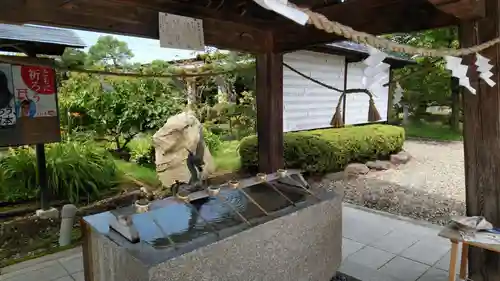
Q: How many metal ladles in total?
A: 6